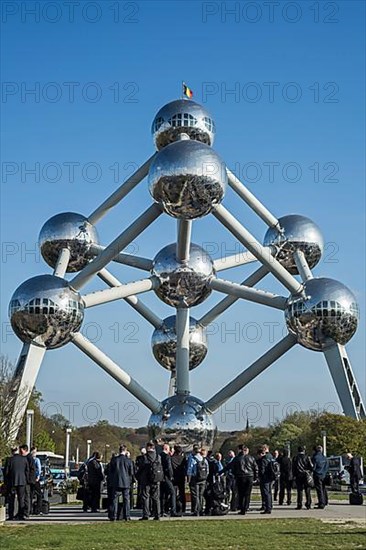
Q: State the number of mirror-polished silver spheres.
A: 9